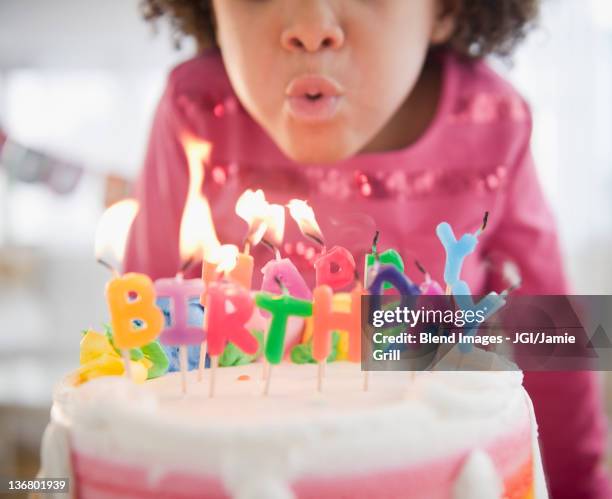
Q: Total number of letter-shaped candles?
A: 13